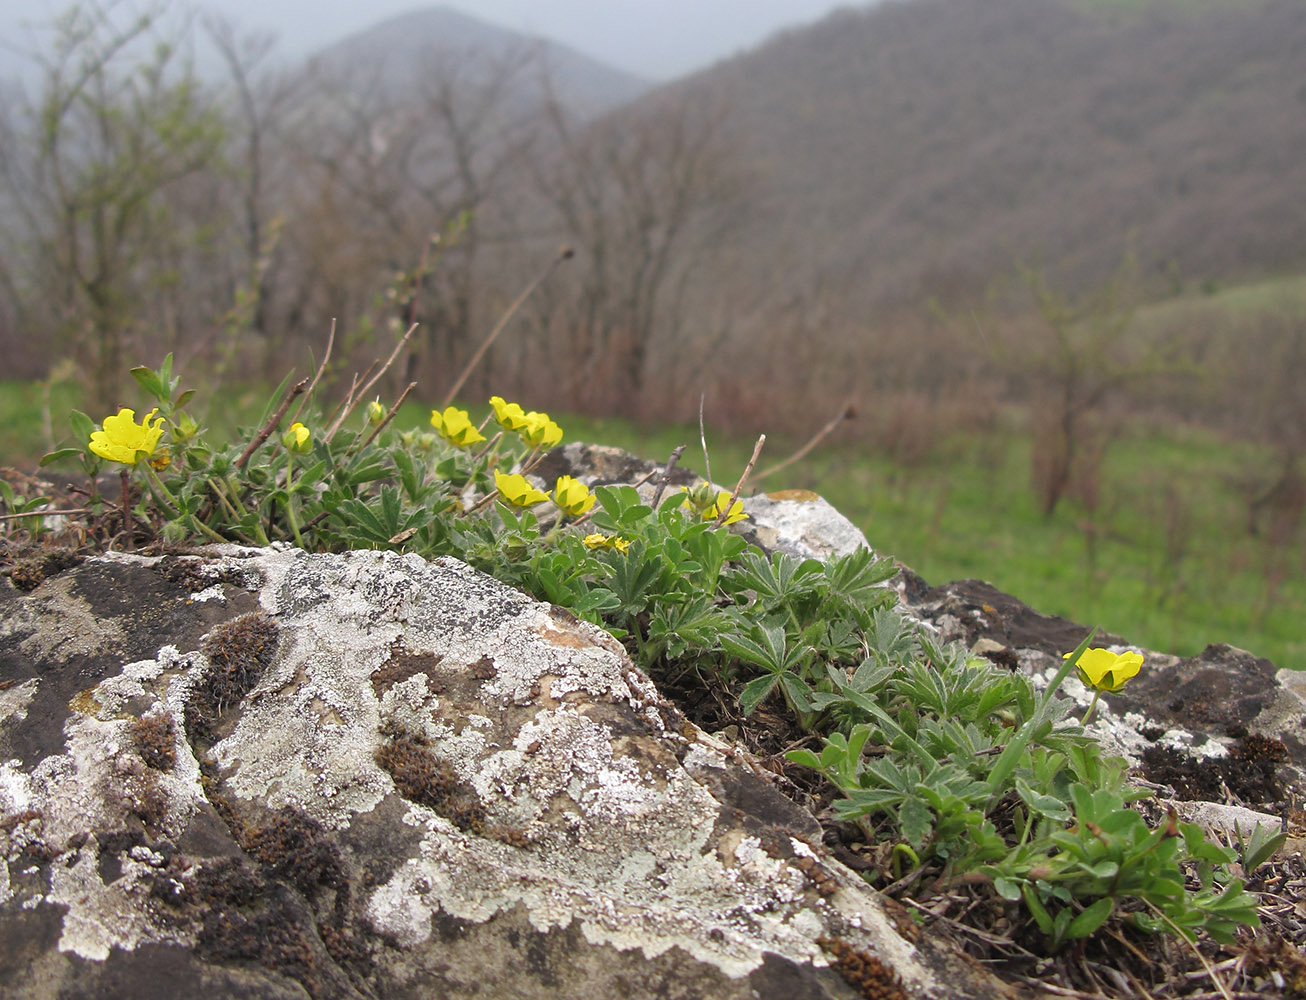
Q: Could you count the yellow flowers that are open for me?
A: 8